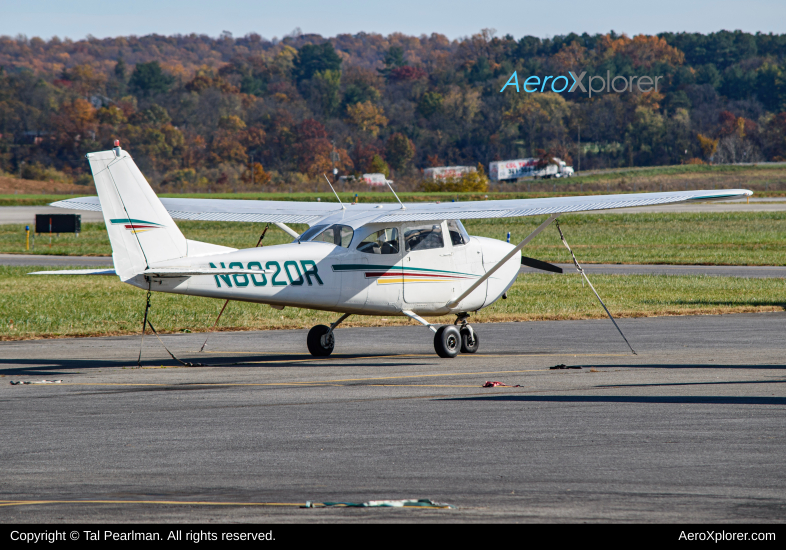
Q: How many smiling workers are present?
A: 0